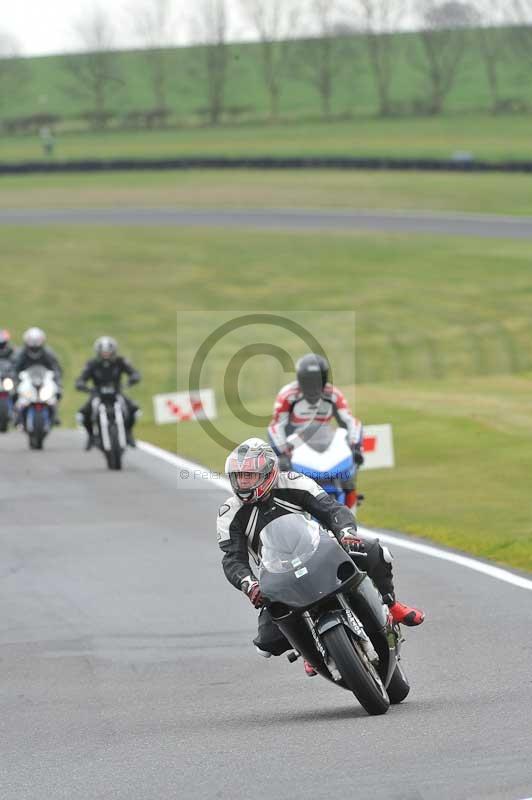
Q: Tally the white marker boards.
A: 2